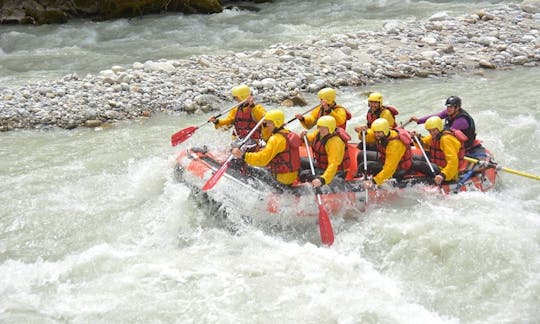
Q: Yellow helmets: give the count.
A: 7